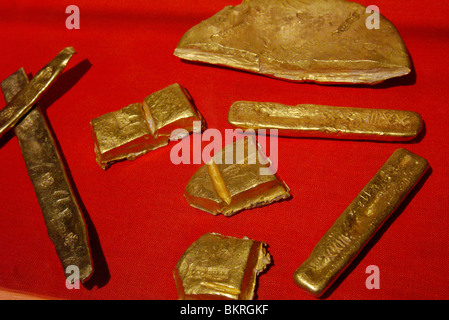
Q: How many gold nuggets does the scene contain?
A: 8